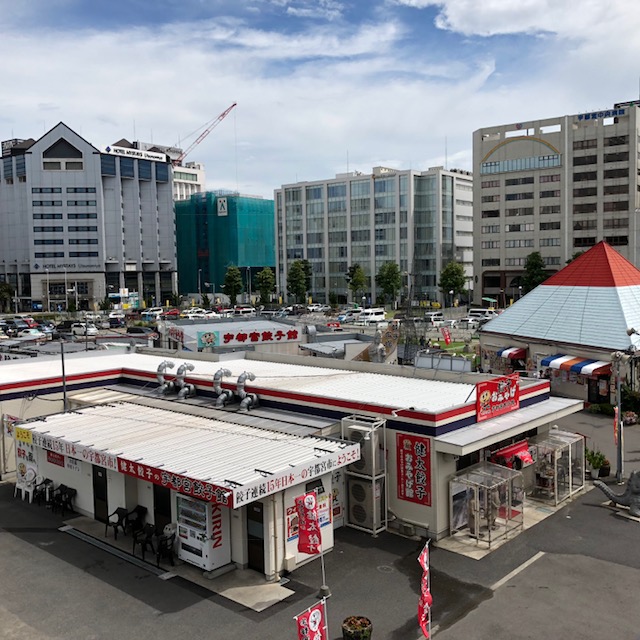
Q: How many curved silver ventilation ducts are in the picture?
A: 4